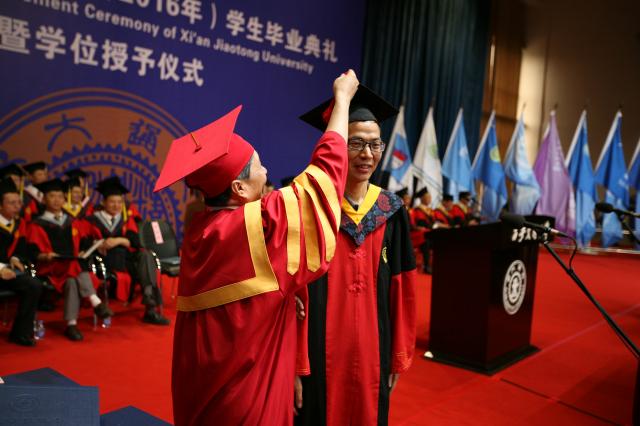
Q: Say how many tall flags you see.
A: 9